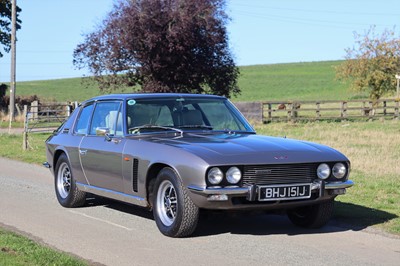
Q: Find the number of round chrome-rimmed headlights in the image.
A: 4